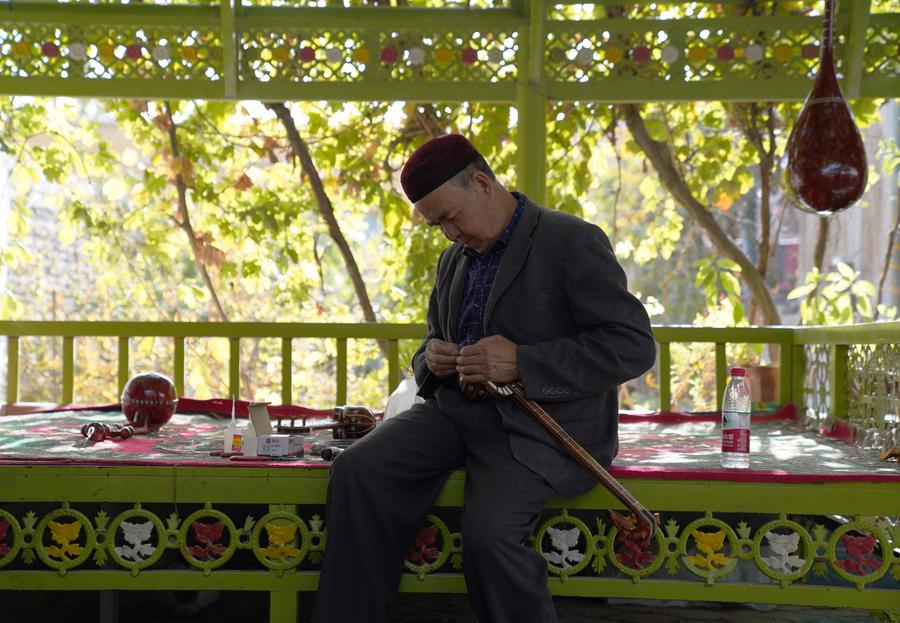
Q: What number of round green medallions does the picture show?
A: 11